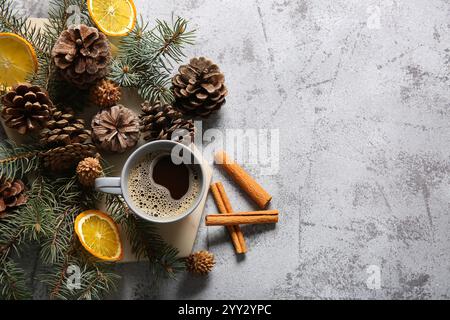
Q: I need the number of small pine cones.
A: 3